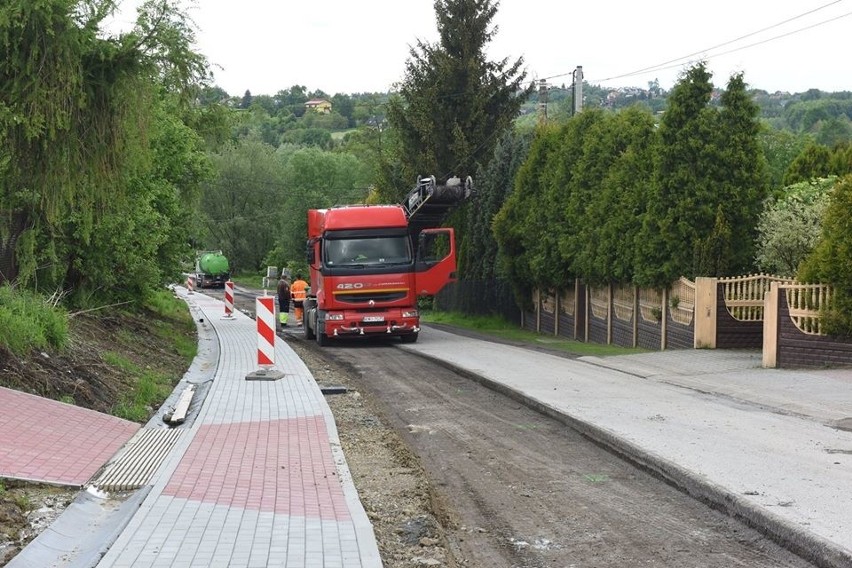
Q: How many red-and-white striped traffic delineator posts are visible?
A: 3